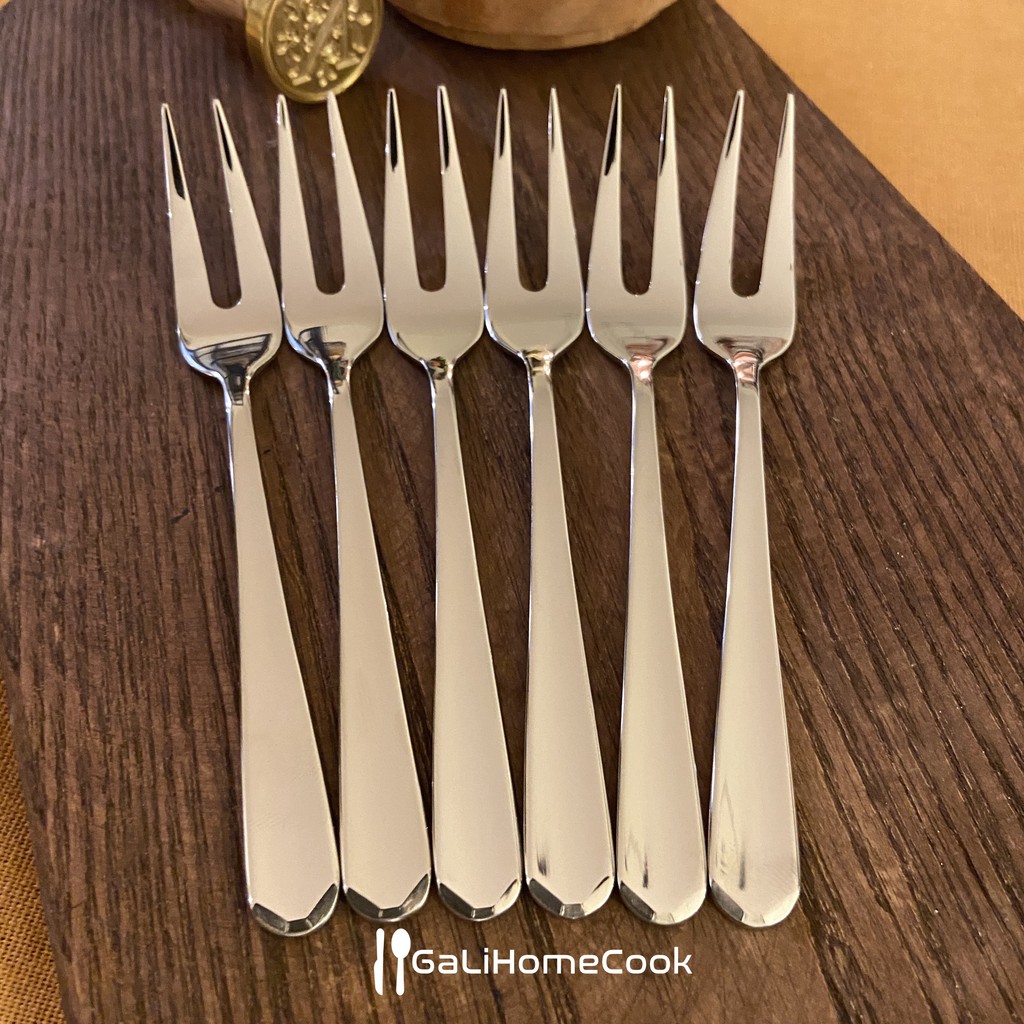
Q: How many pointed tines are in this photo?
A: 12